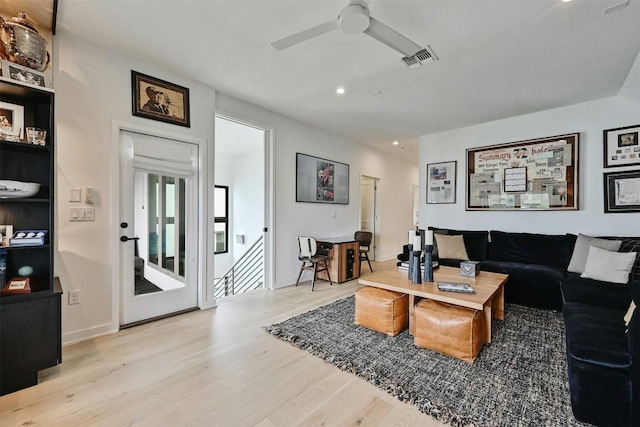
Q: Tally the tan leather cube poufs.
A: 2